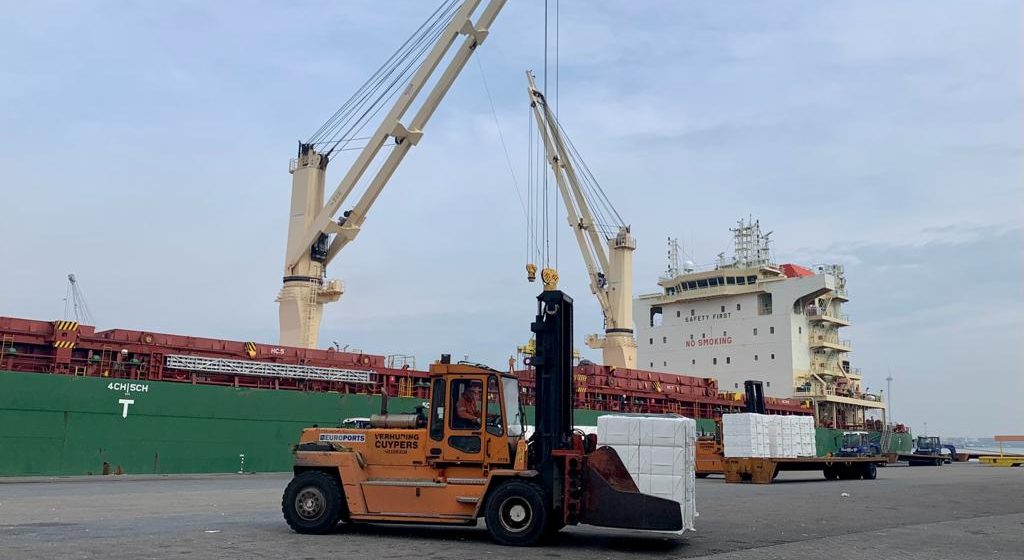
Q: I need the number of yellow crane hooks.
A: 2